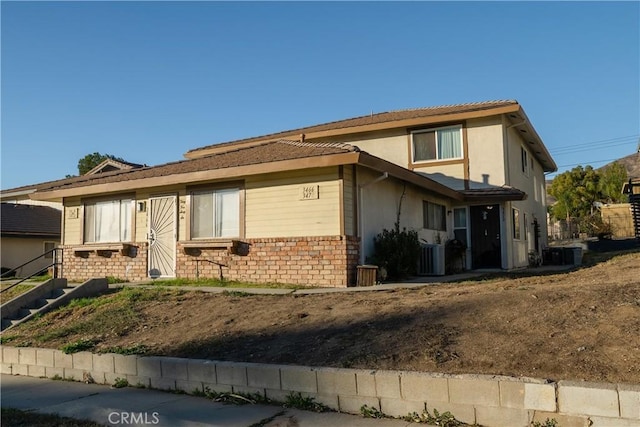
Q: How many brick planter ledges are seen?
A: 2